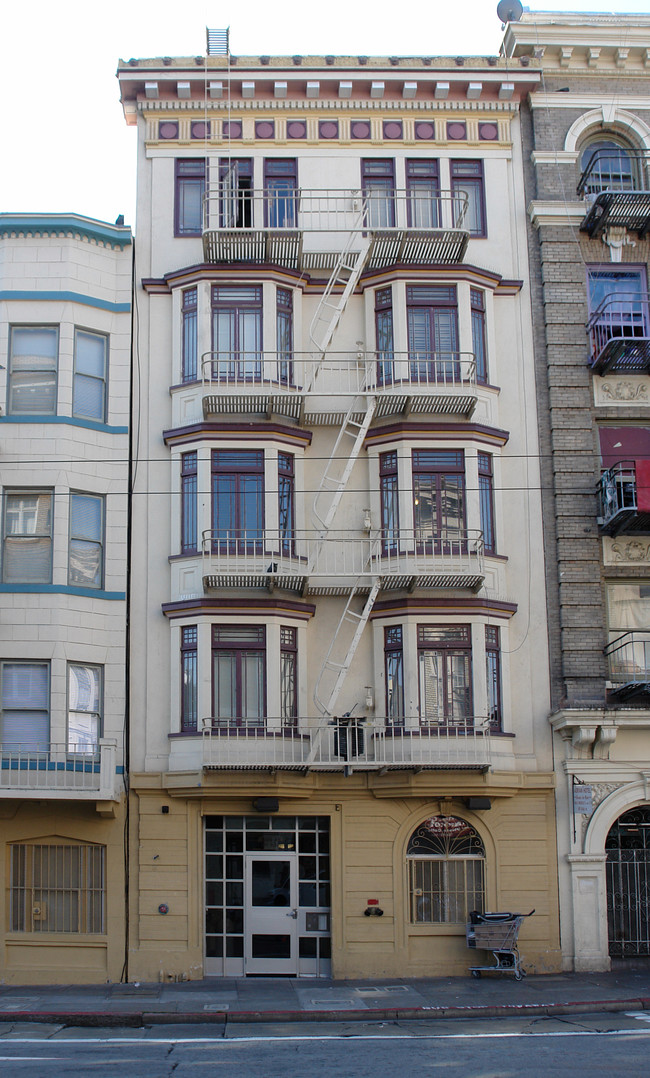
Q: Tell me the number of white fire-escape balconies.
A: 4